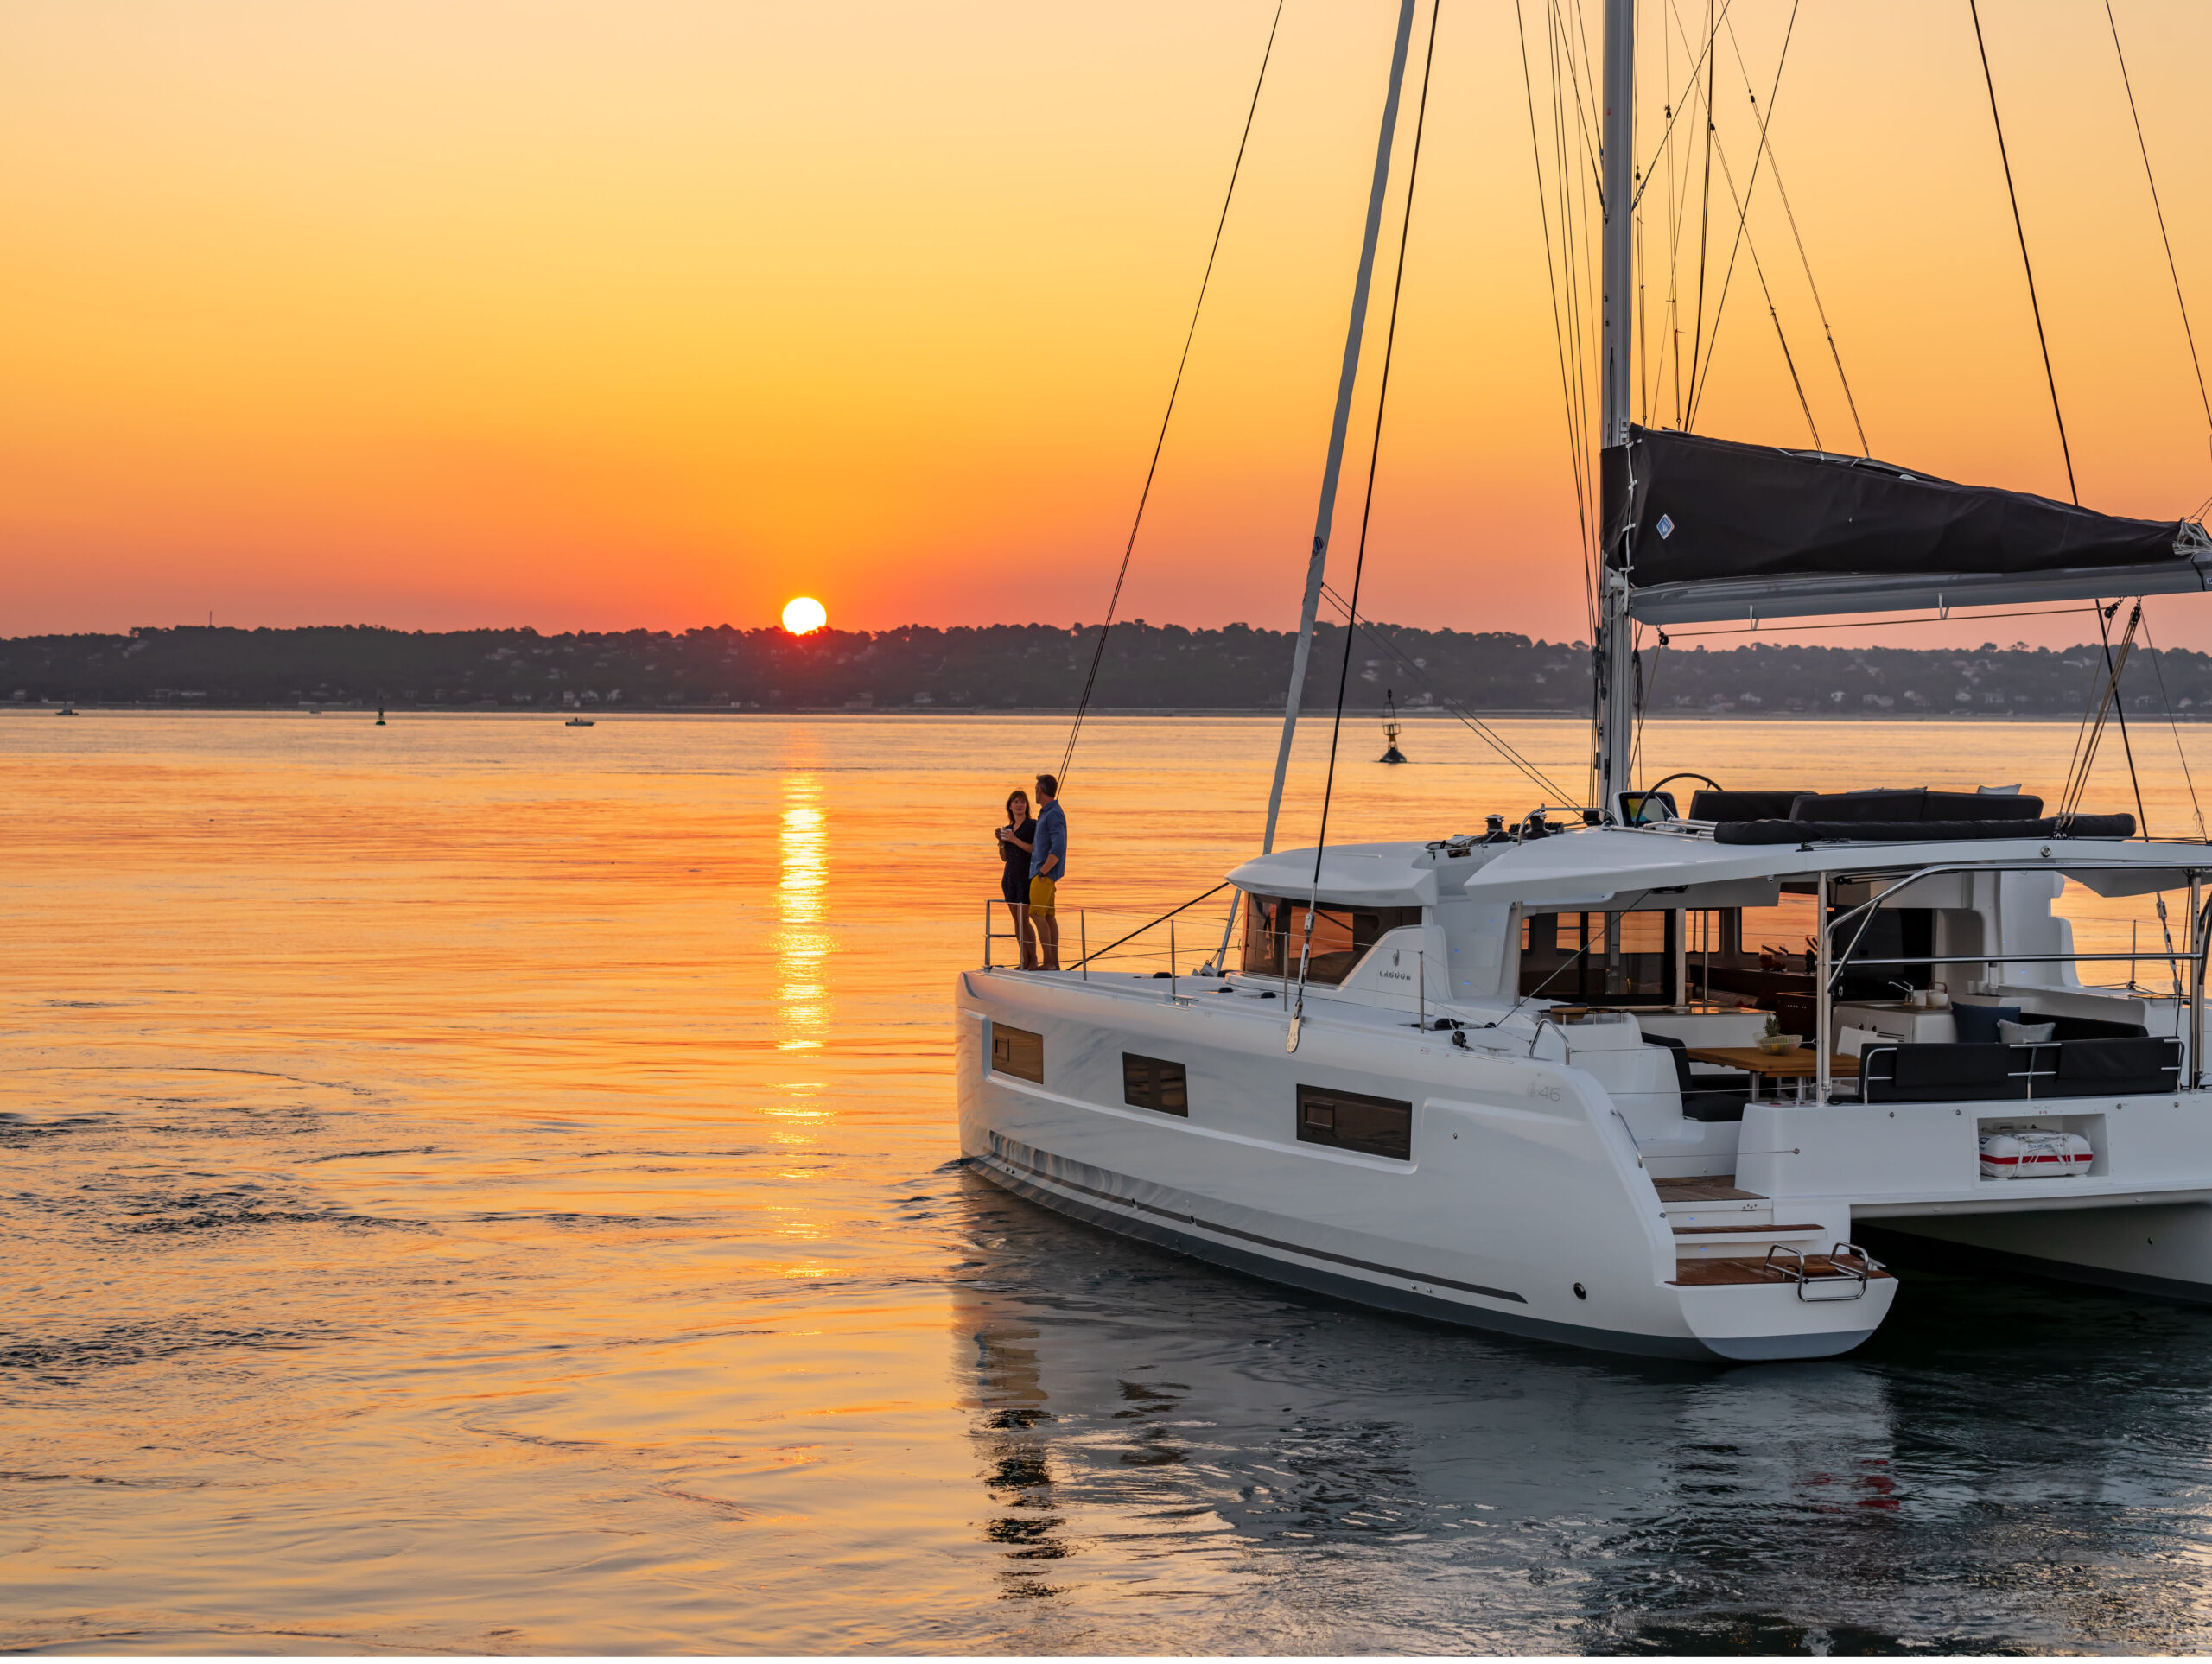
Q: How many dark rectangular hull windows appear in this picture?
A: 3